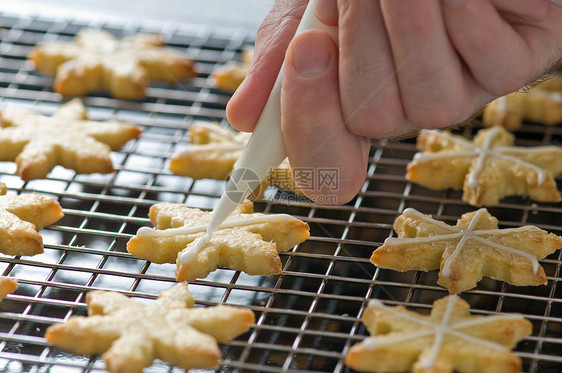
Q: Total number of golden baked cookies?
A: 12